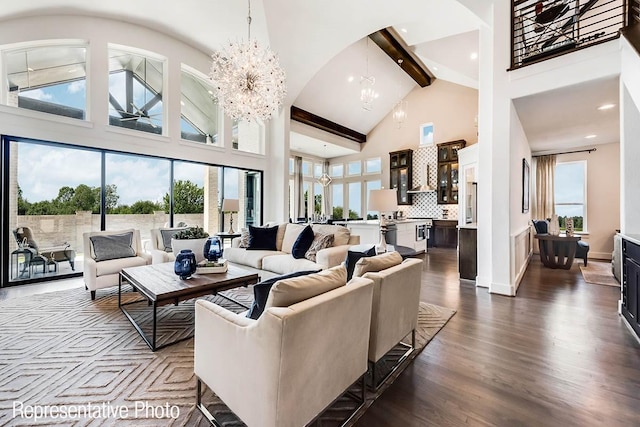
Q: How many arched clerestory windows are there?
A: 4